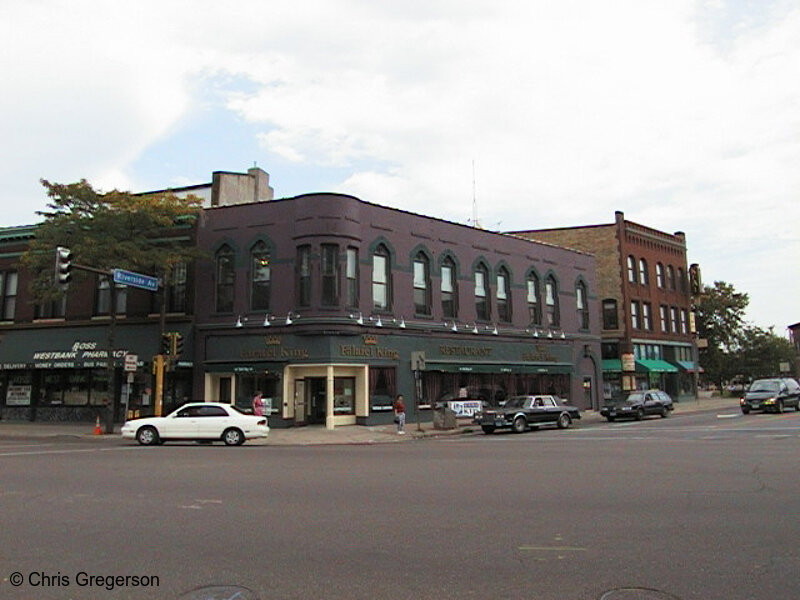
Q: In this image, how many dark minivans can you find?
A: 1